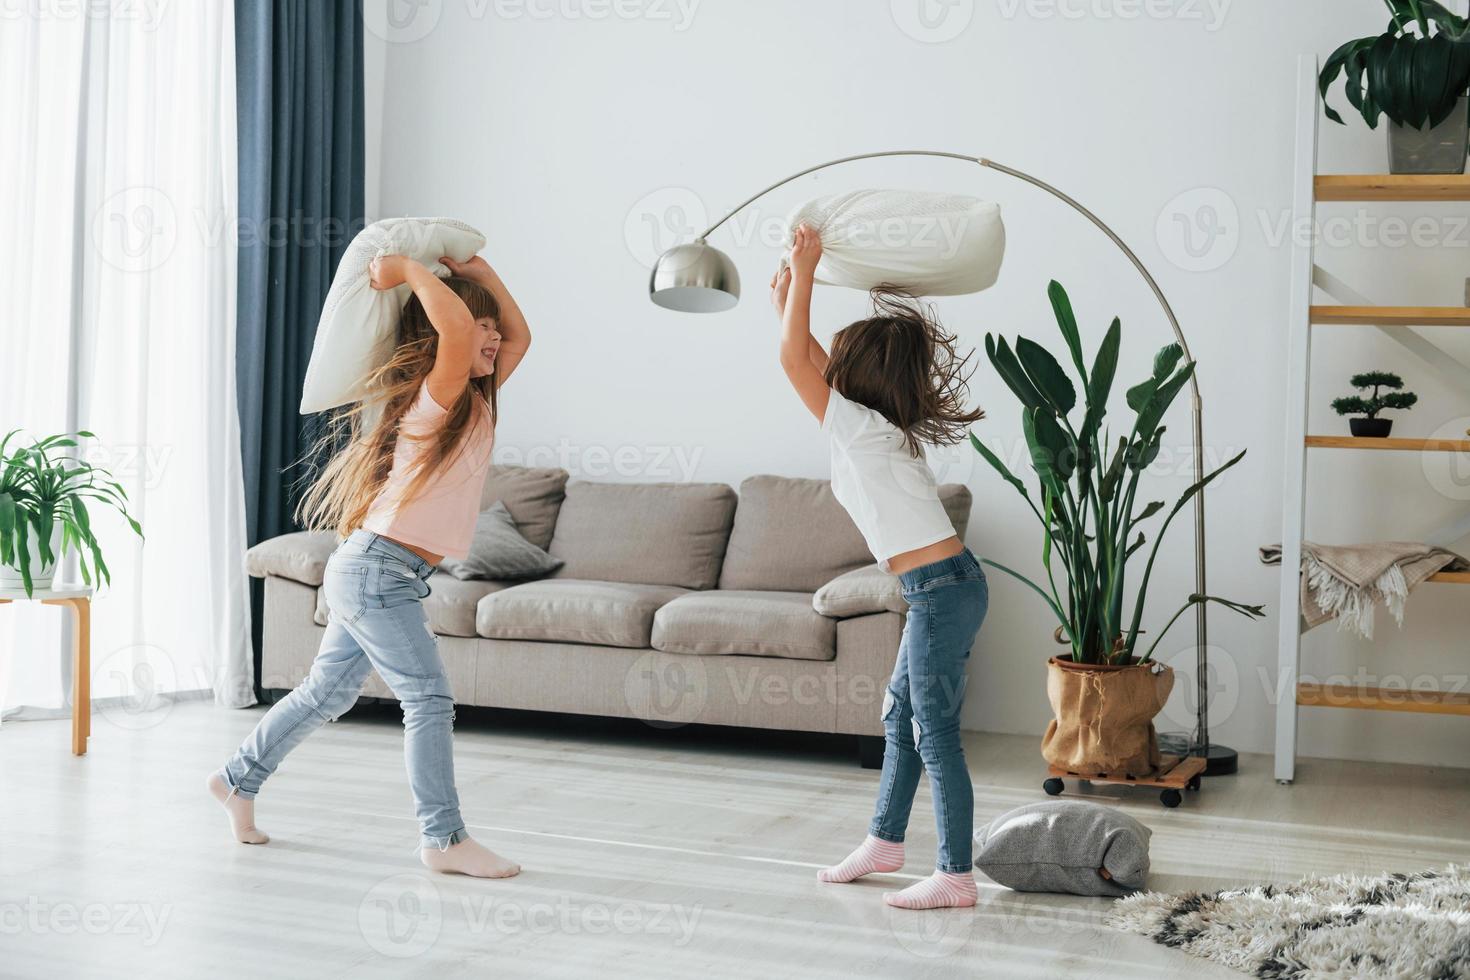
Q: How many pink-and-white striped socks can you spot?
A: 2